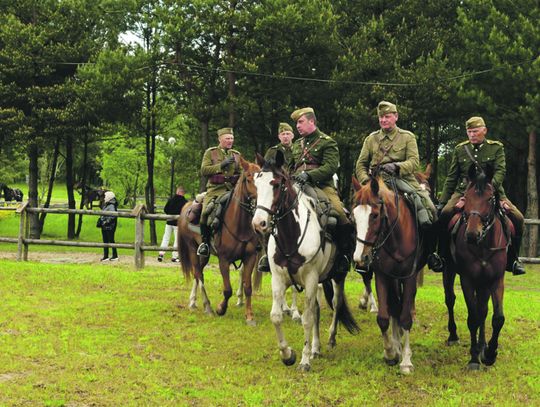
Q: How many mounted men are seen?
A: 5